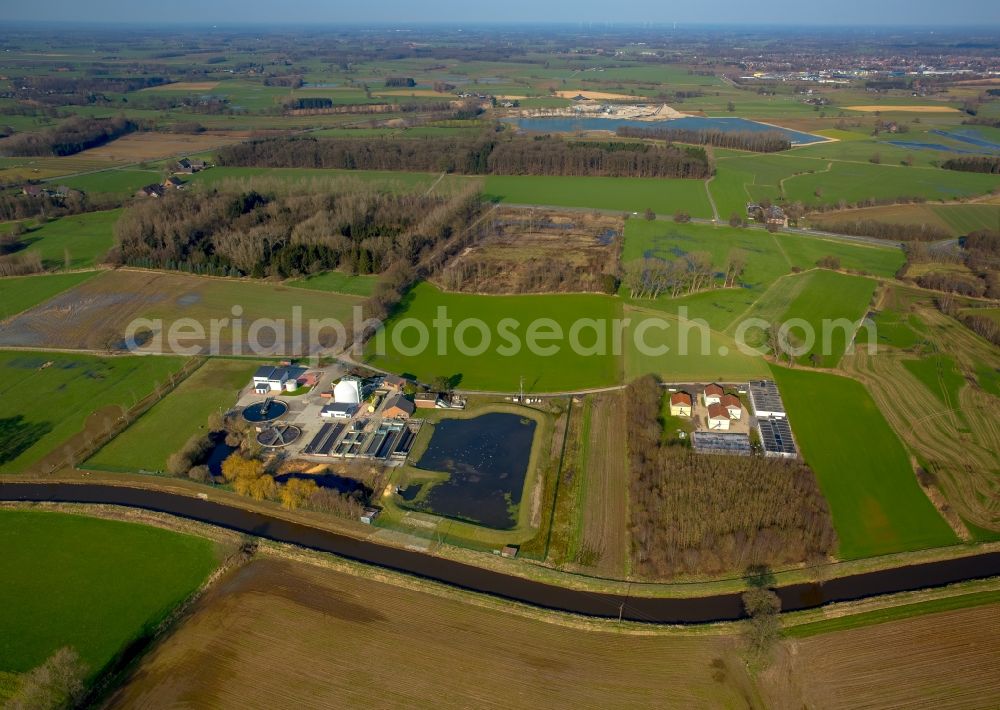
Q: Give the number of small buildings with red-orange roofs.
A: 4